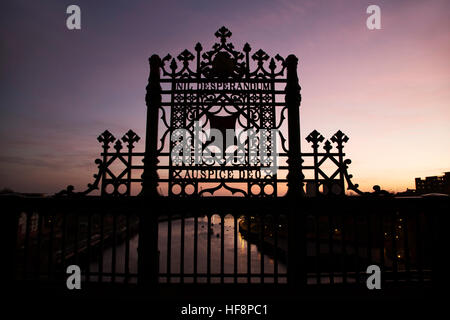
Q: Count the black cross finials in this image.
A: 7